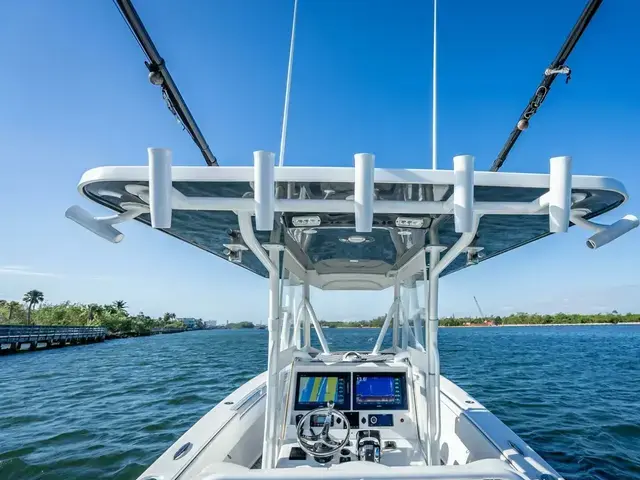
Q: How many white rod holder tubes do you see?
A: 7